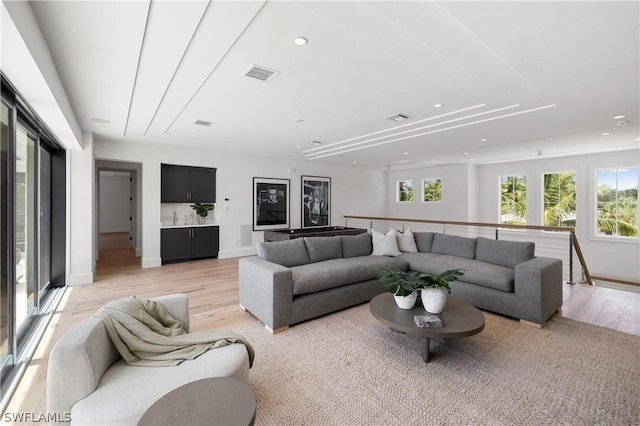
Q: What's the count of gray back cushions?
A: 6